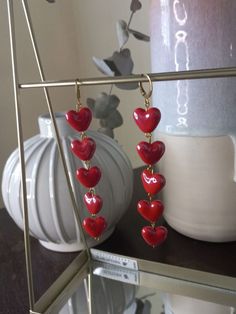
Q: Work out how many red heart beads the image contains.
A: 10